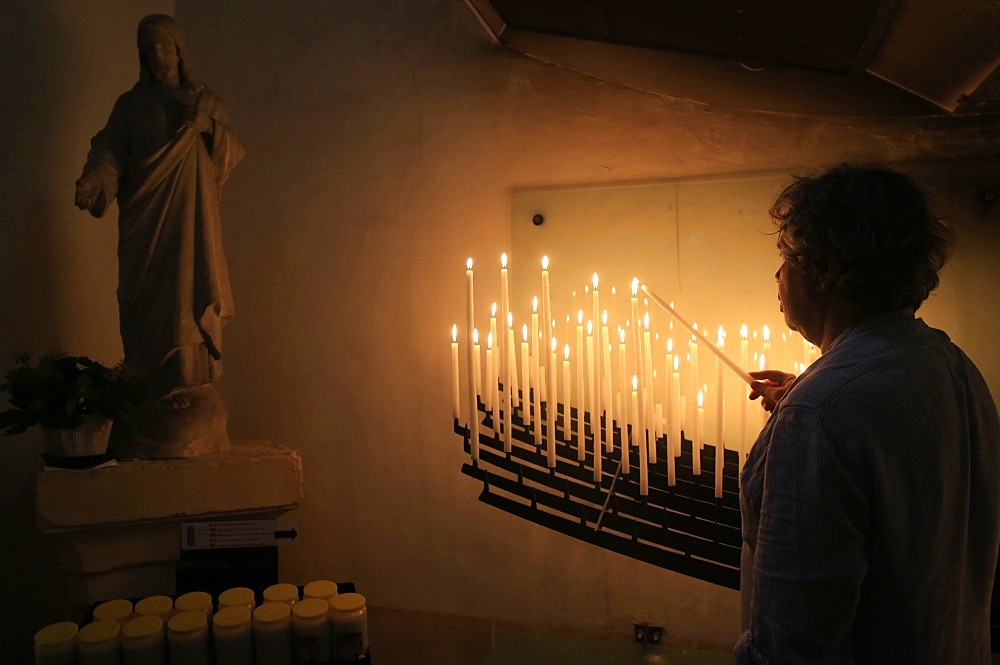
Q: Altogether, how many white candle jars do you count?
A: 14